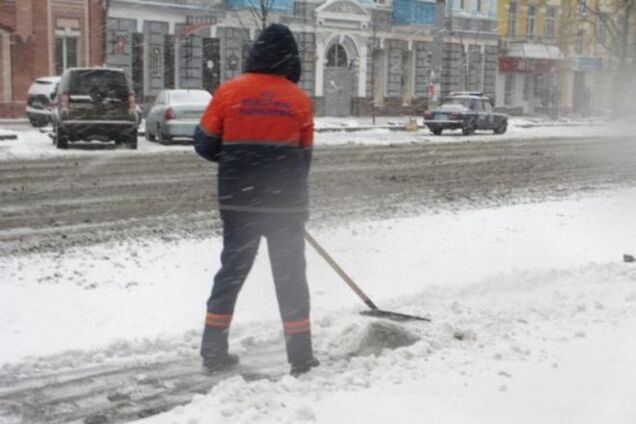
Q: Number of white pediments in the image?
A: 1